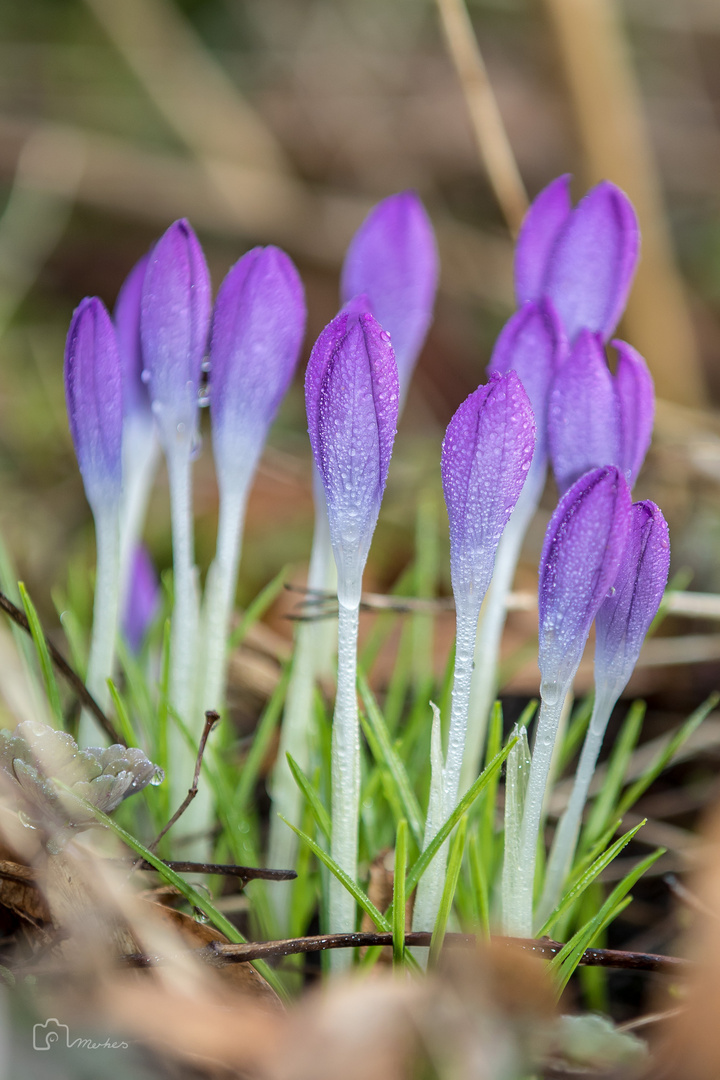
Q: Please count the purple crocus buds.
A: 13